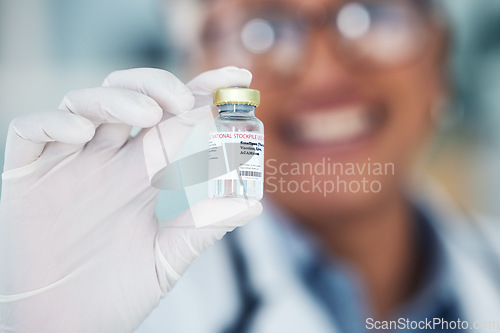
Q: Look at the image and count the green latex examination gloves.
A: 0